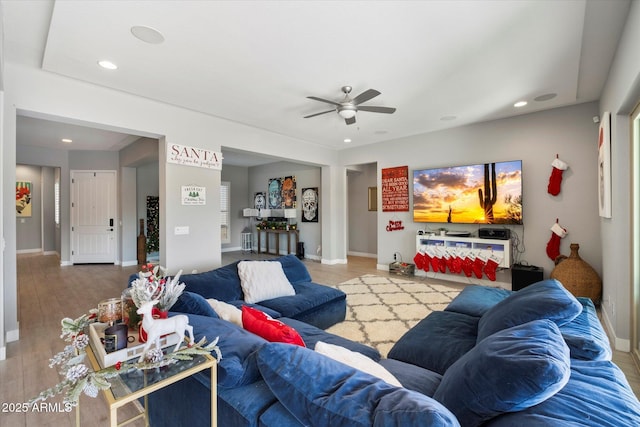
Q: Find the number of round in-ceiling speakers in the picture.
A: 4